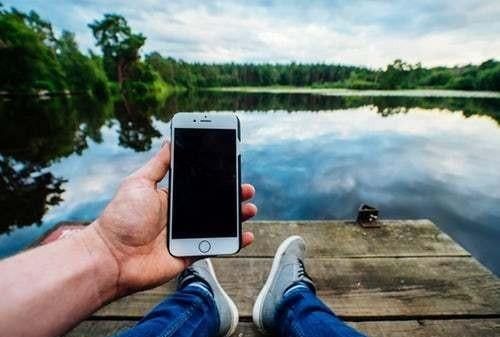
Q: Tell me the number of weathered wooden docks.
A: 1